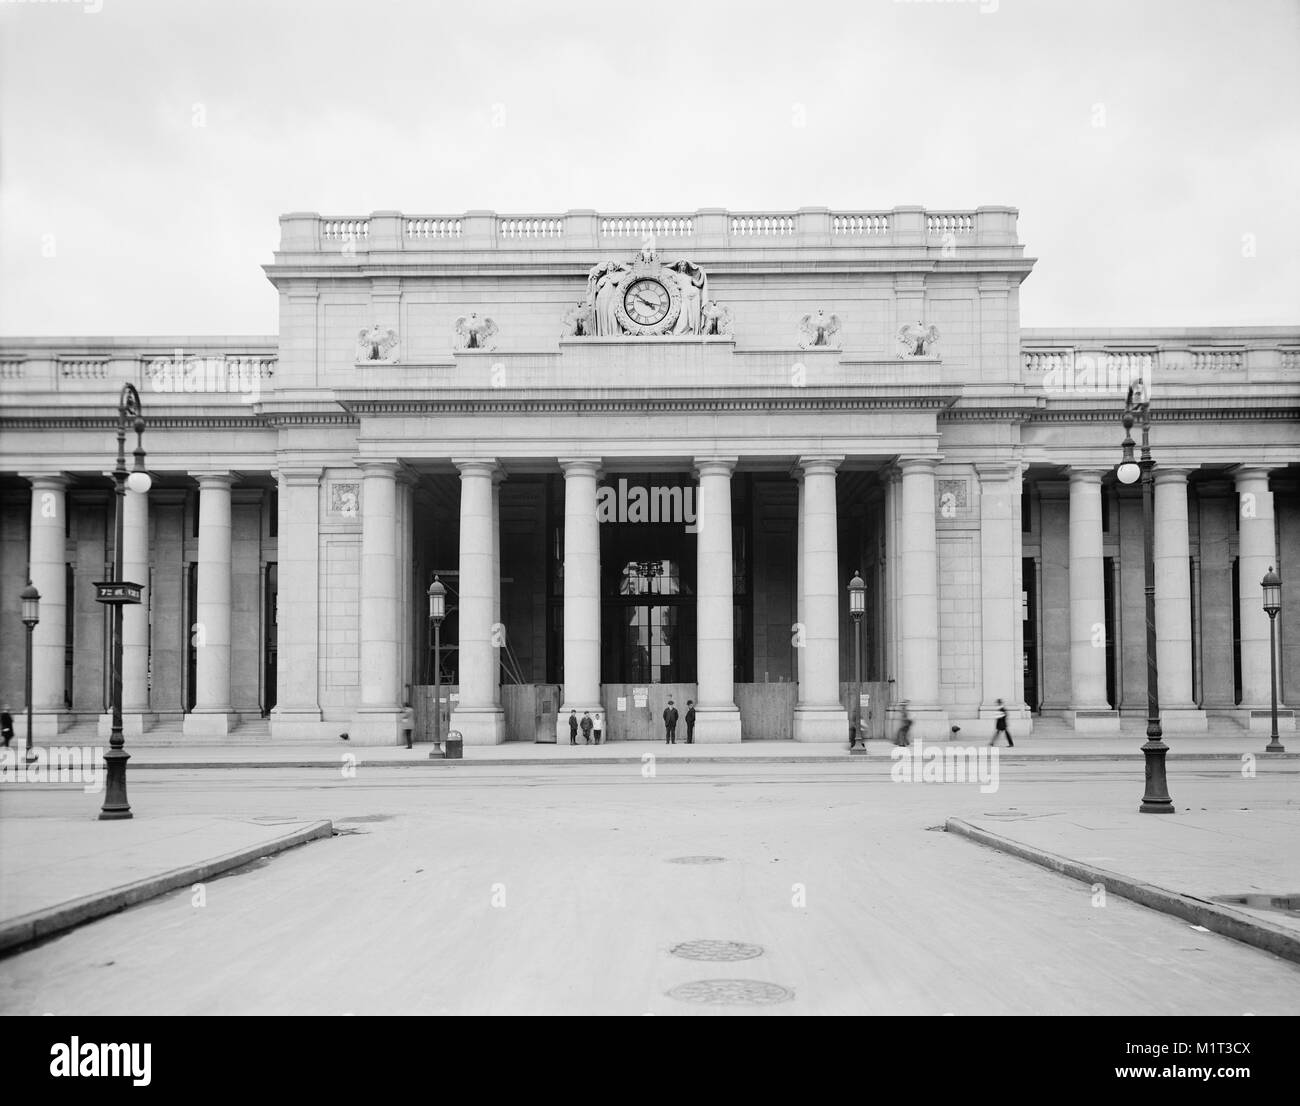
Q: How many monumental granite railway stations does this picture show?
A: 1